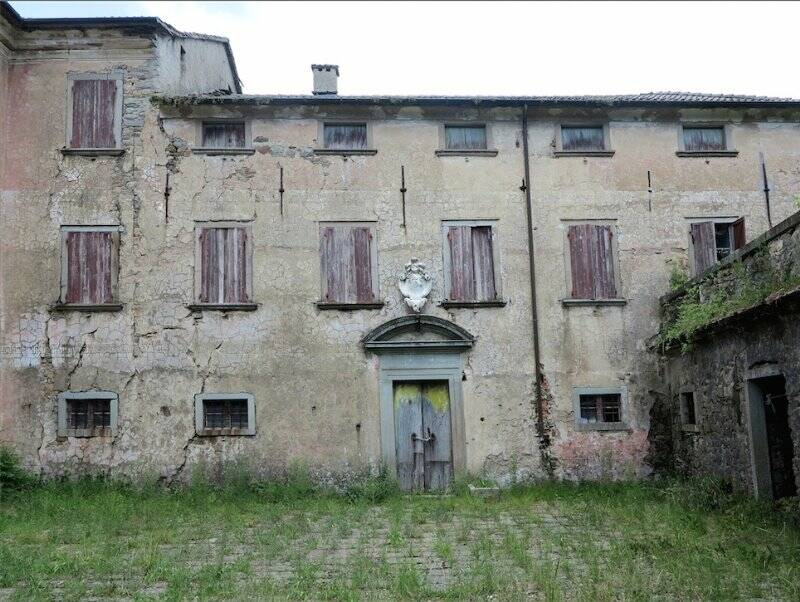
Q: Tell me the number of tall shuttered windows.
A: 7